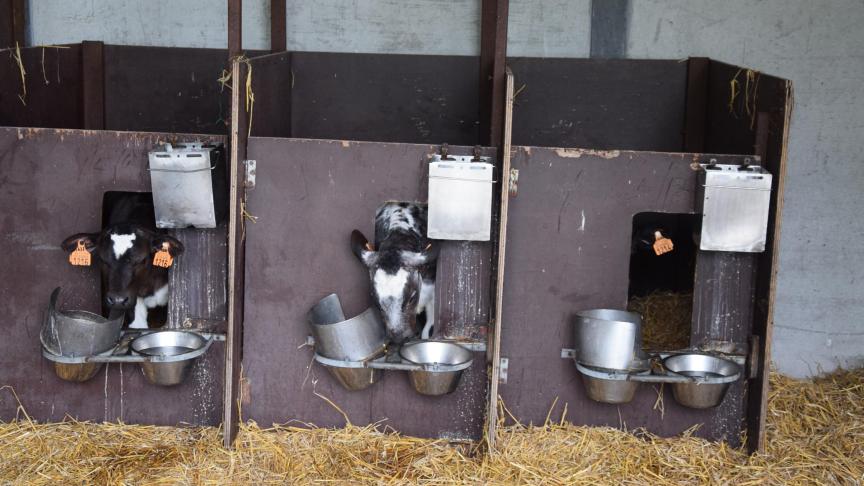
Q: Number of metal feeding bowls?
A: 6